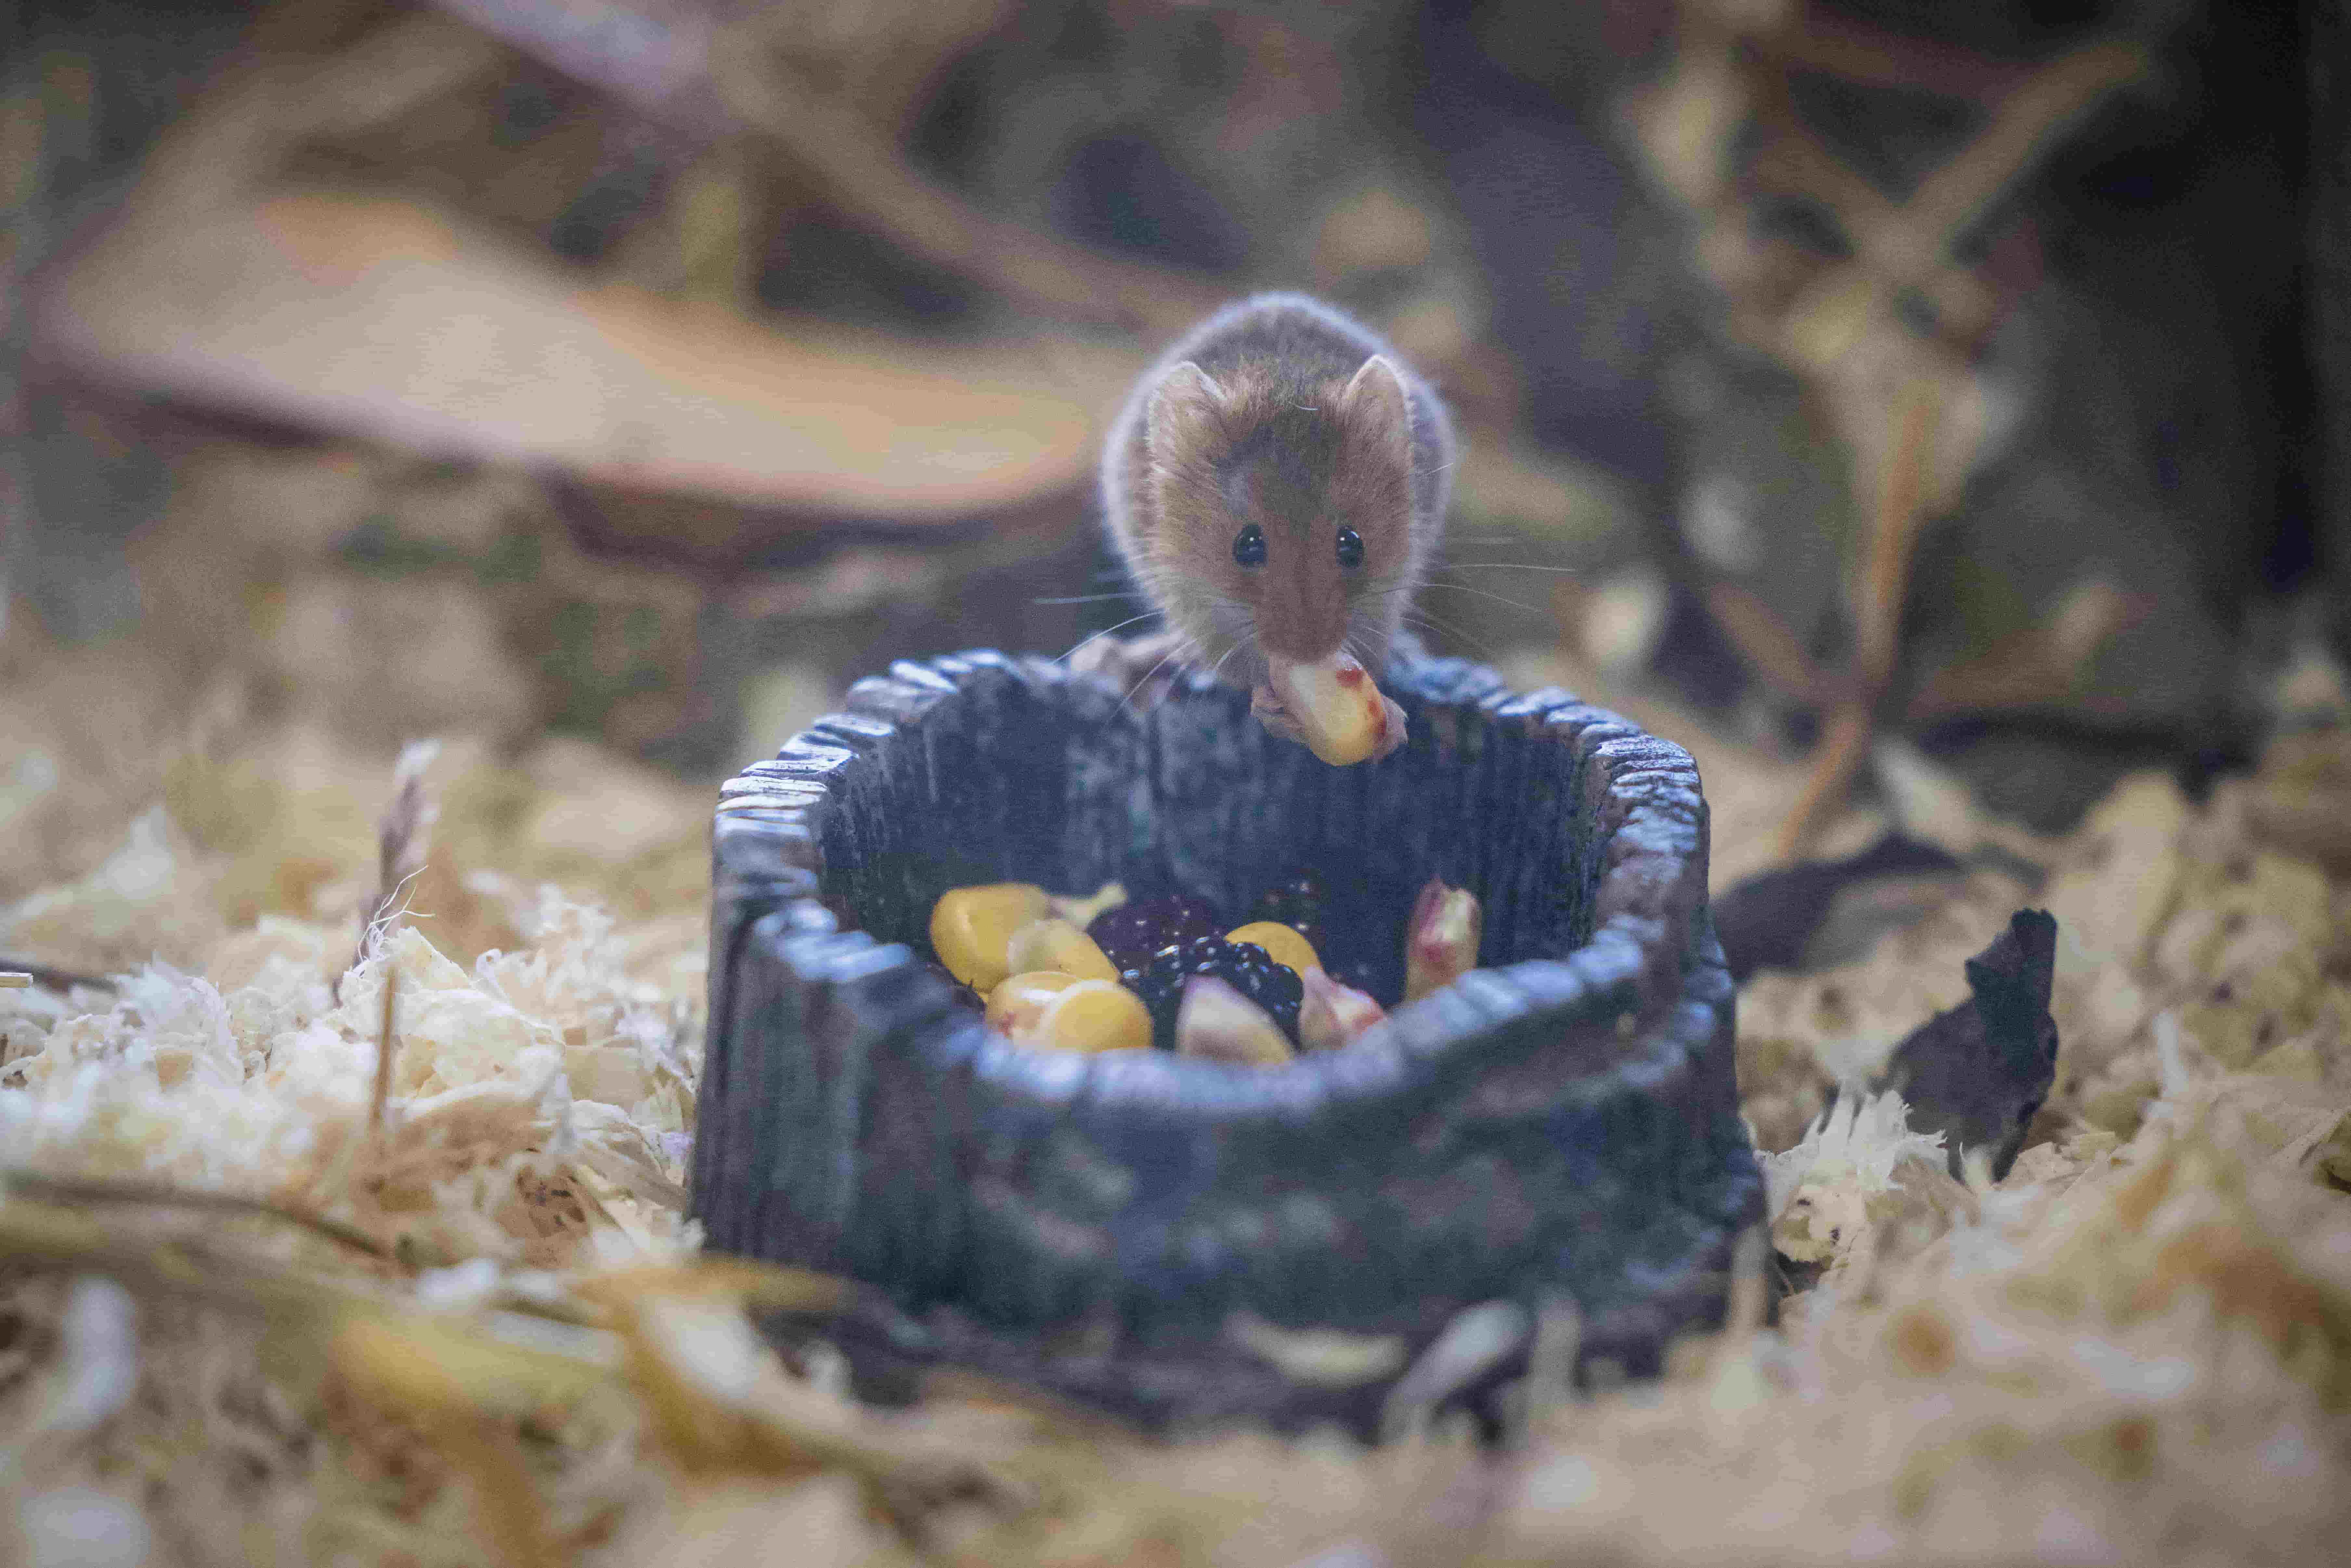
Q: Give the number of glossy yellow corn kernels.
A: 5